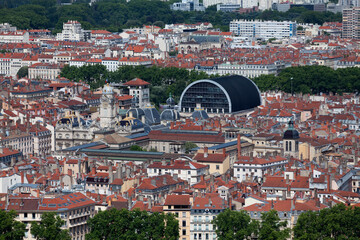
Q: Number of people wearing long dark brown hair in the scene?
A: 0